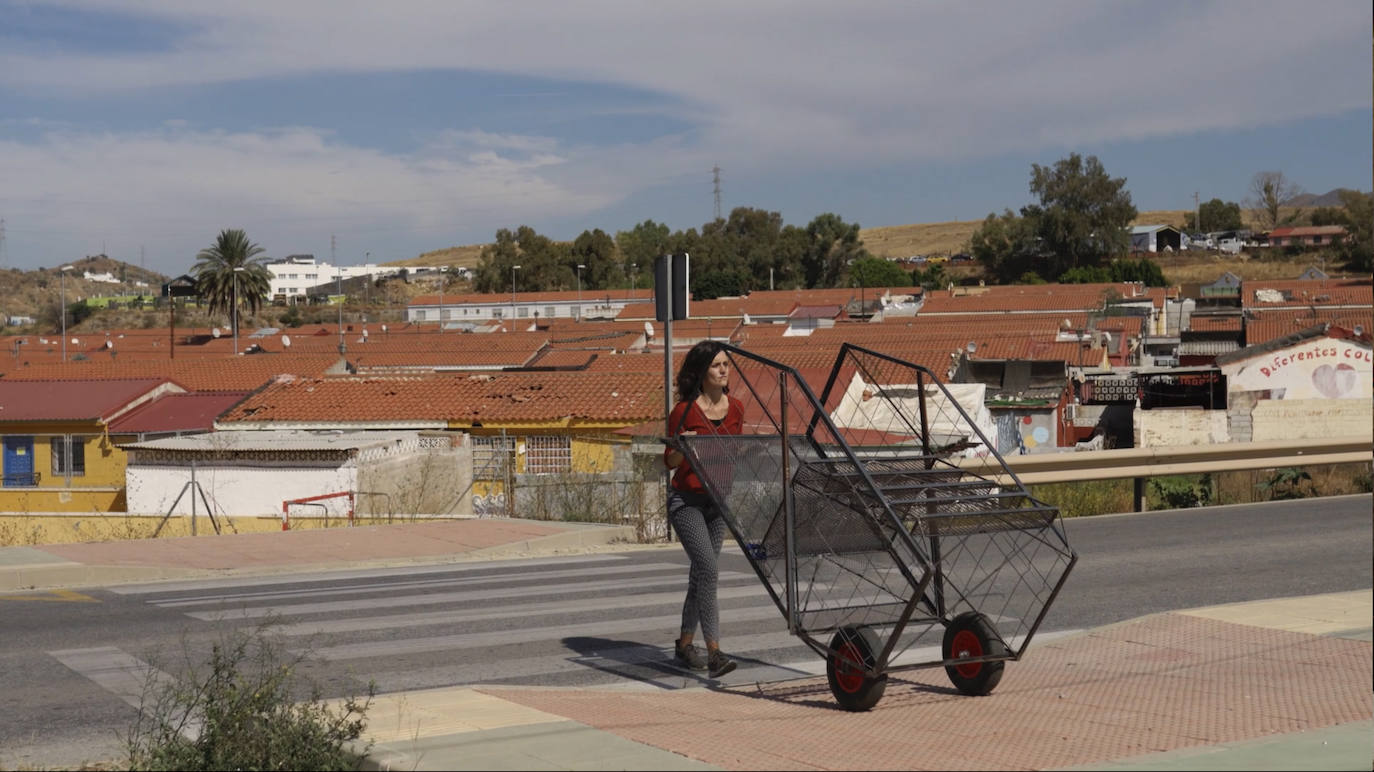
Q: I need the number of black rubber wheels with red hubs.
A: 2